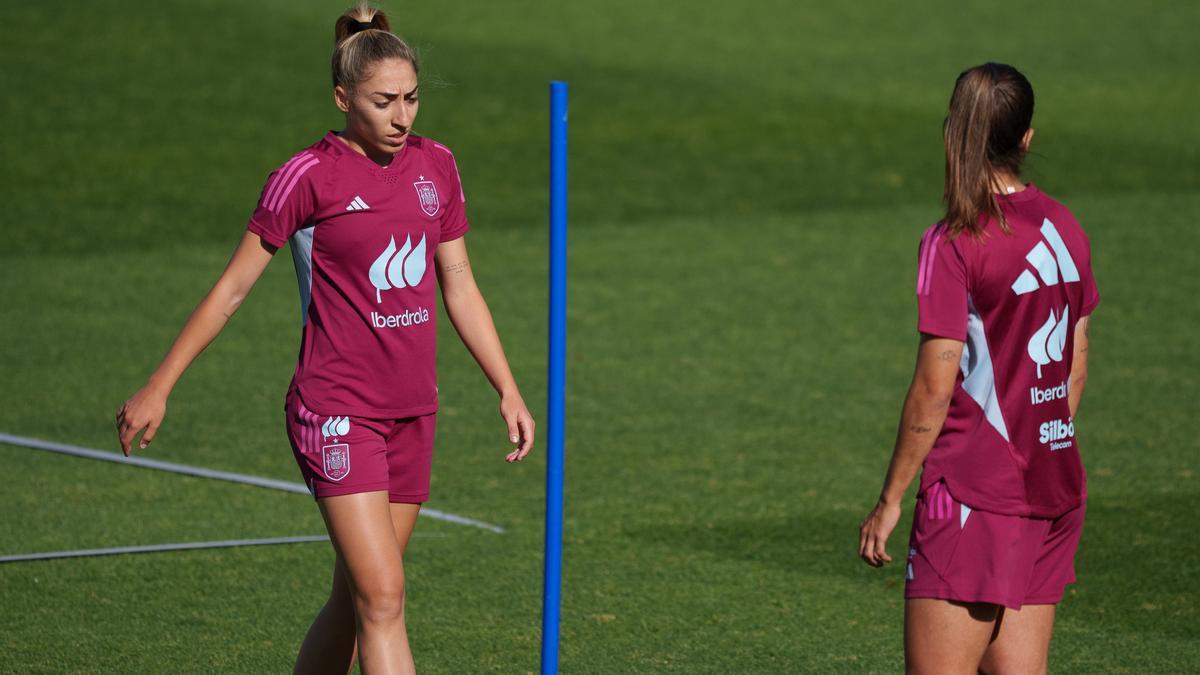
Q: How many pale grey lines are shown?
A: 2